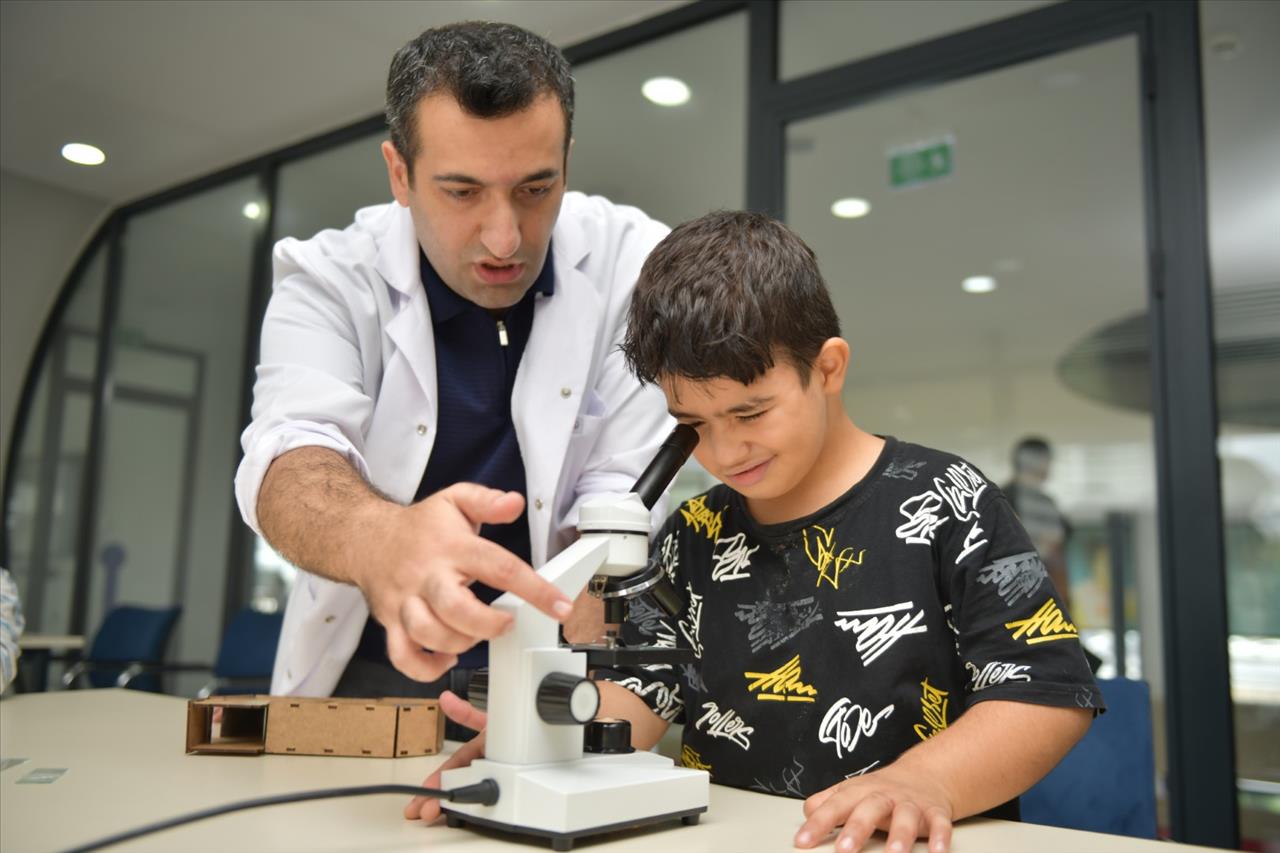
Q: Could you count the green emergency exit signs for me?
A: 1